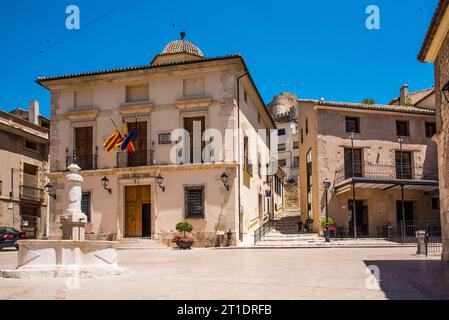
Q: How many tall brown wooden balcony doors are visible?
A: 3